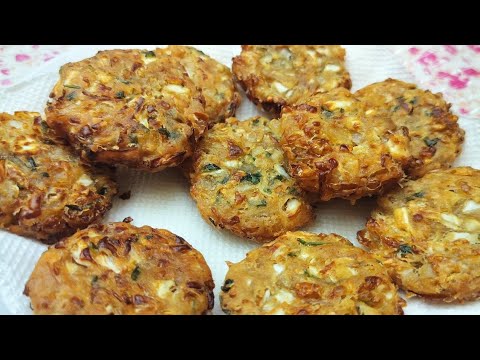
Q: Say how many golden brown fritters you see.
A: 10